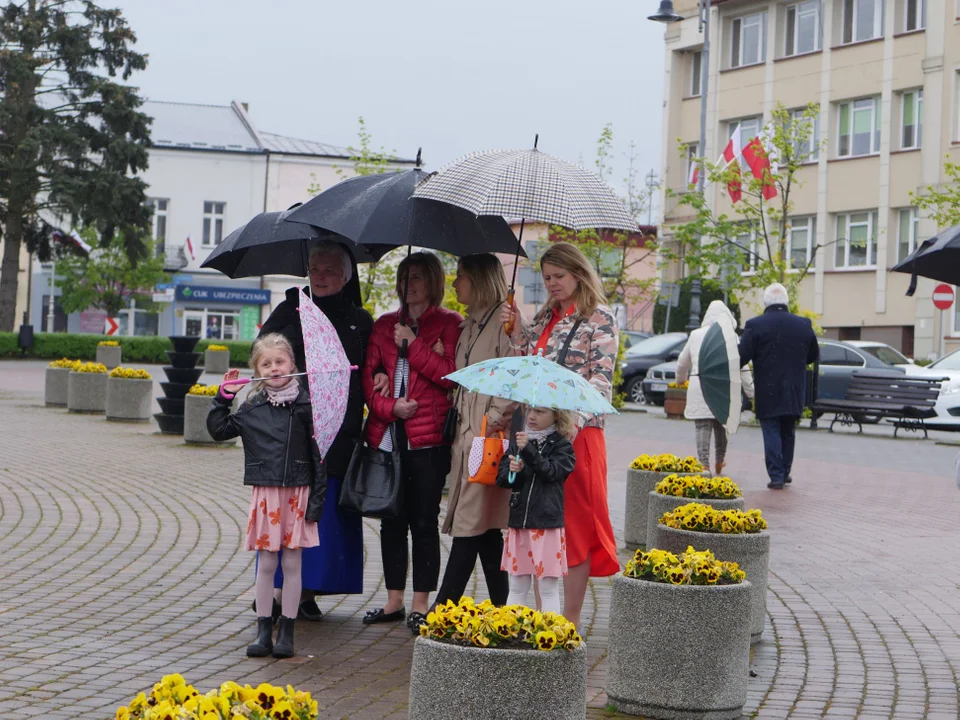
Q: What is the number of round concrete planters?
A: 12